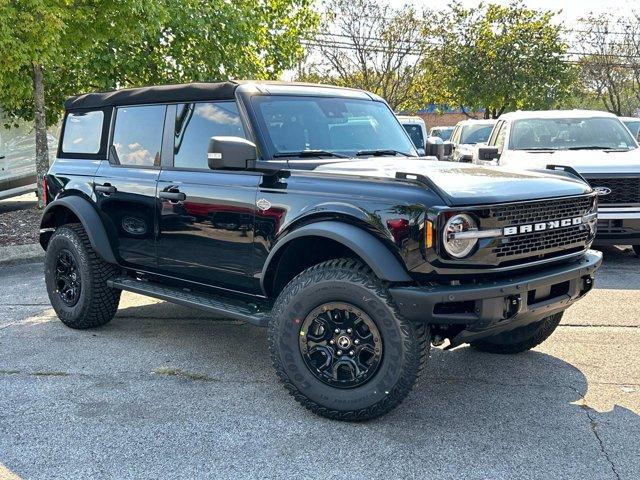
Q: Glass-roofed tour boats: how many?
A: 0